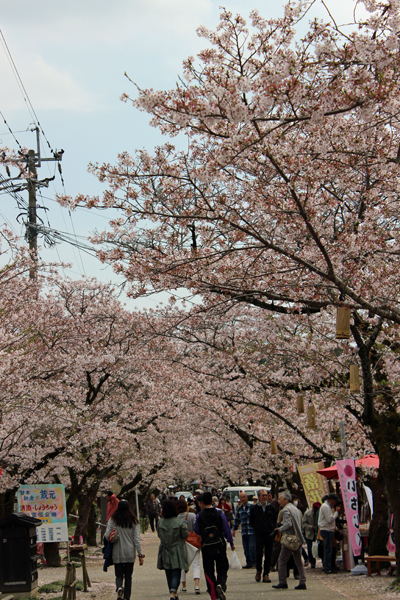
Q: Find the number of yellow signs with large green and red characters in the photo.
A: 1